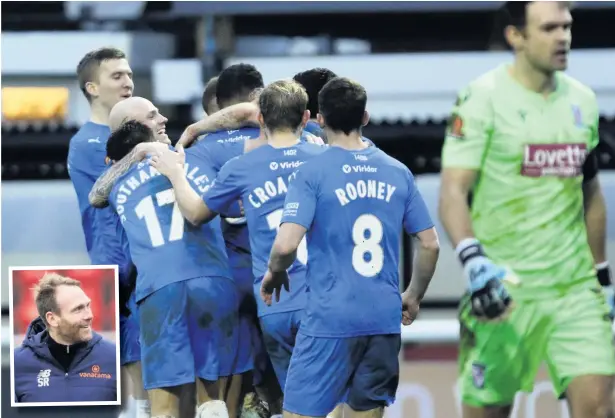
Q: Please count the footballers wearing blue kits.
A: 8